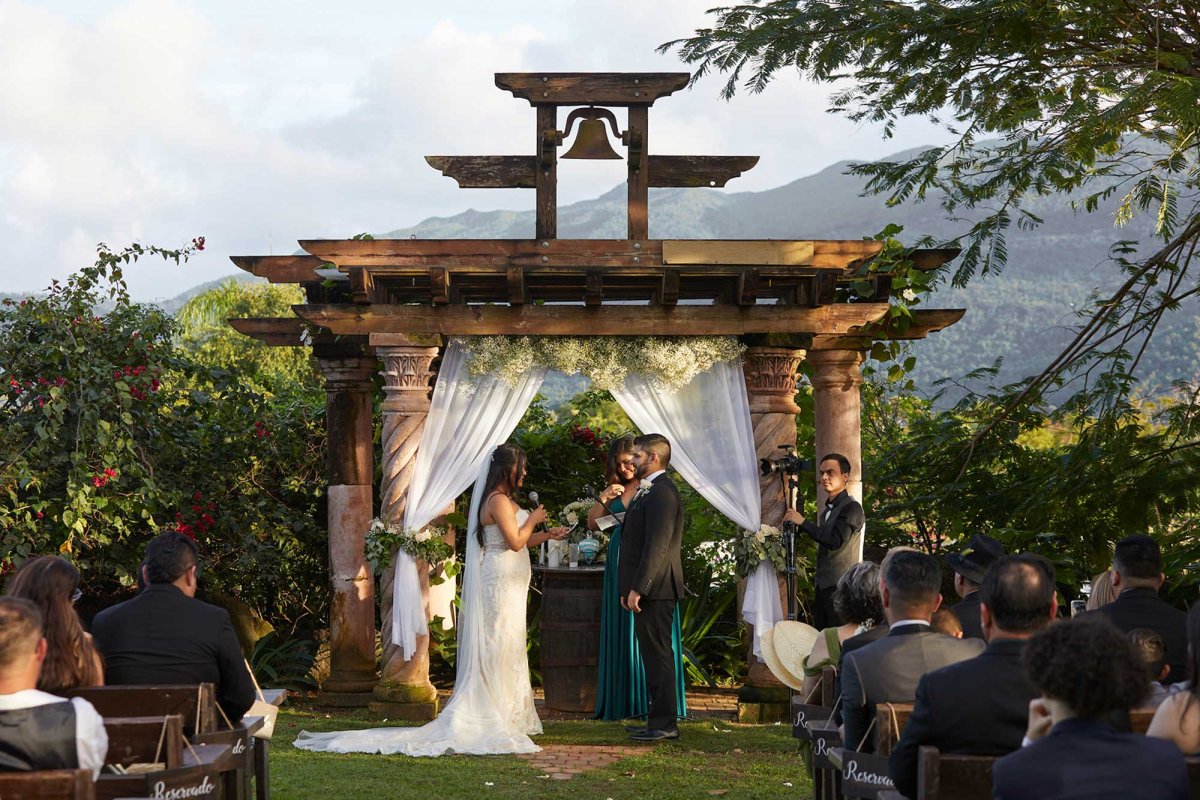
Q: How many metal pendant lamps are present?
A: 0